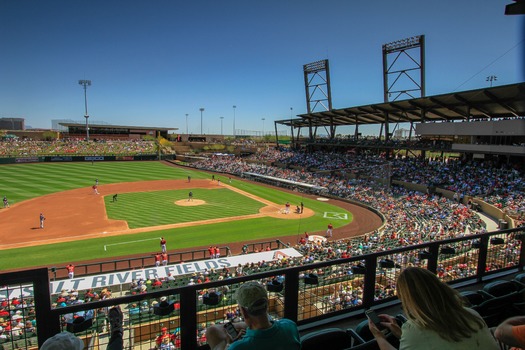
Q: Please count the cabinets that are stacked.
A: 0